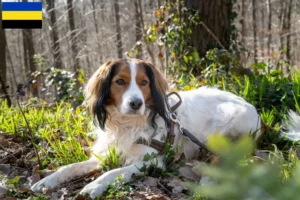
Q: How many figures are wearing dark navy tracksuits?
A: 0